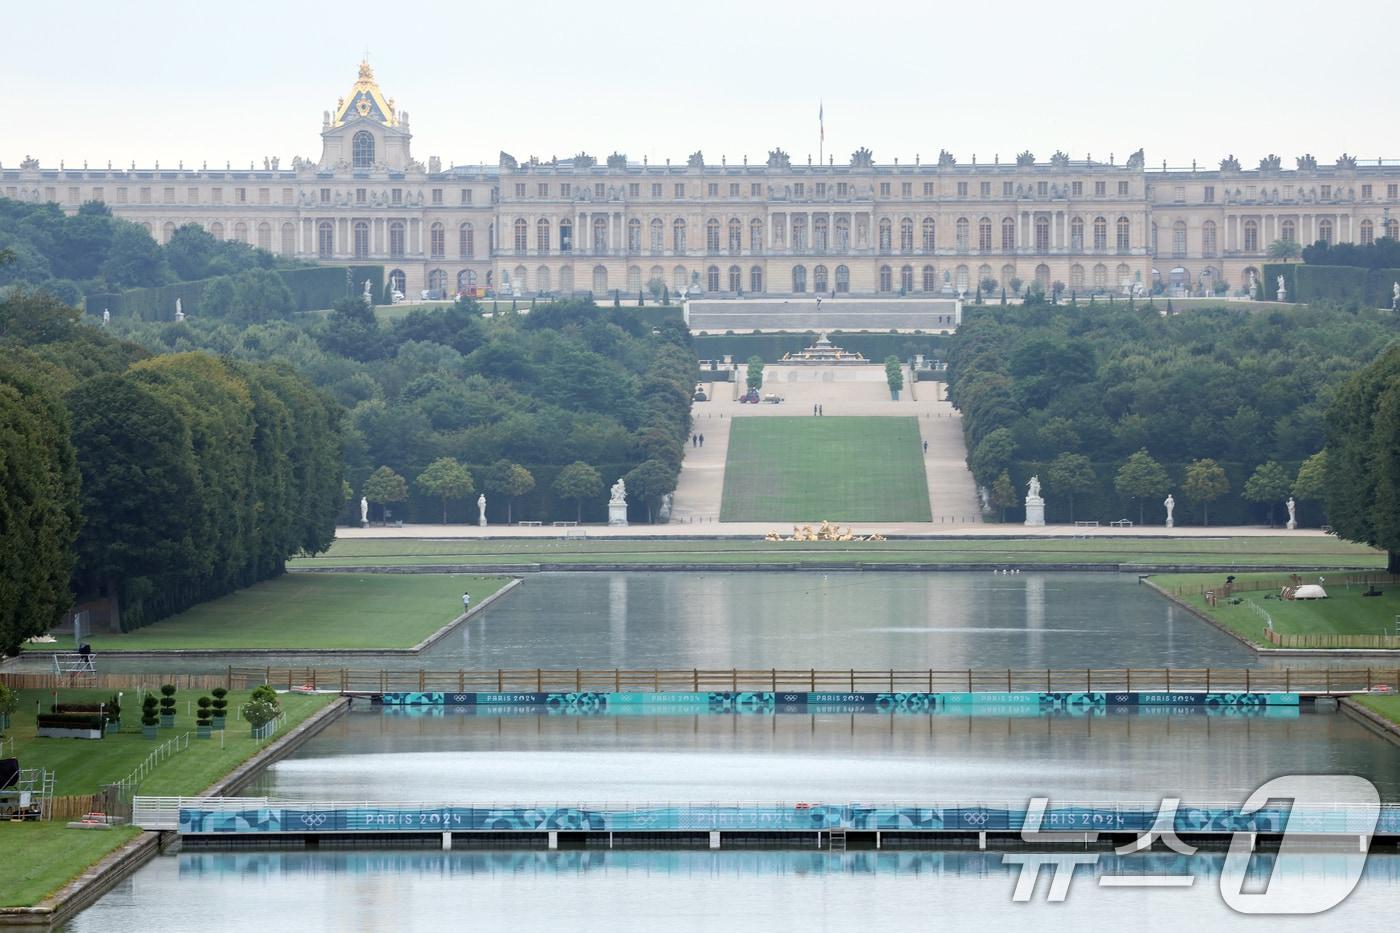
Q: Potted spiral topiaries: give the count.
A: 4